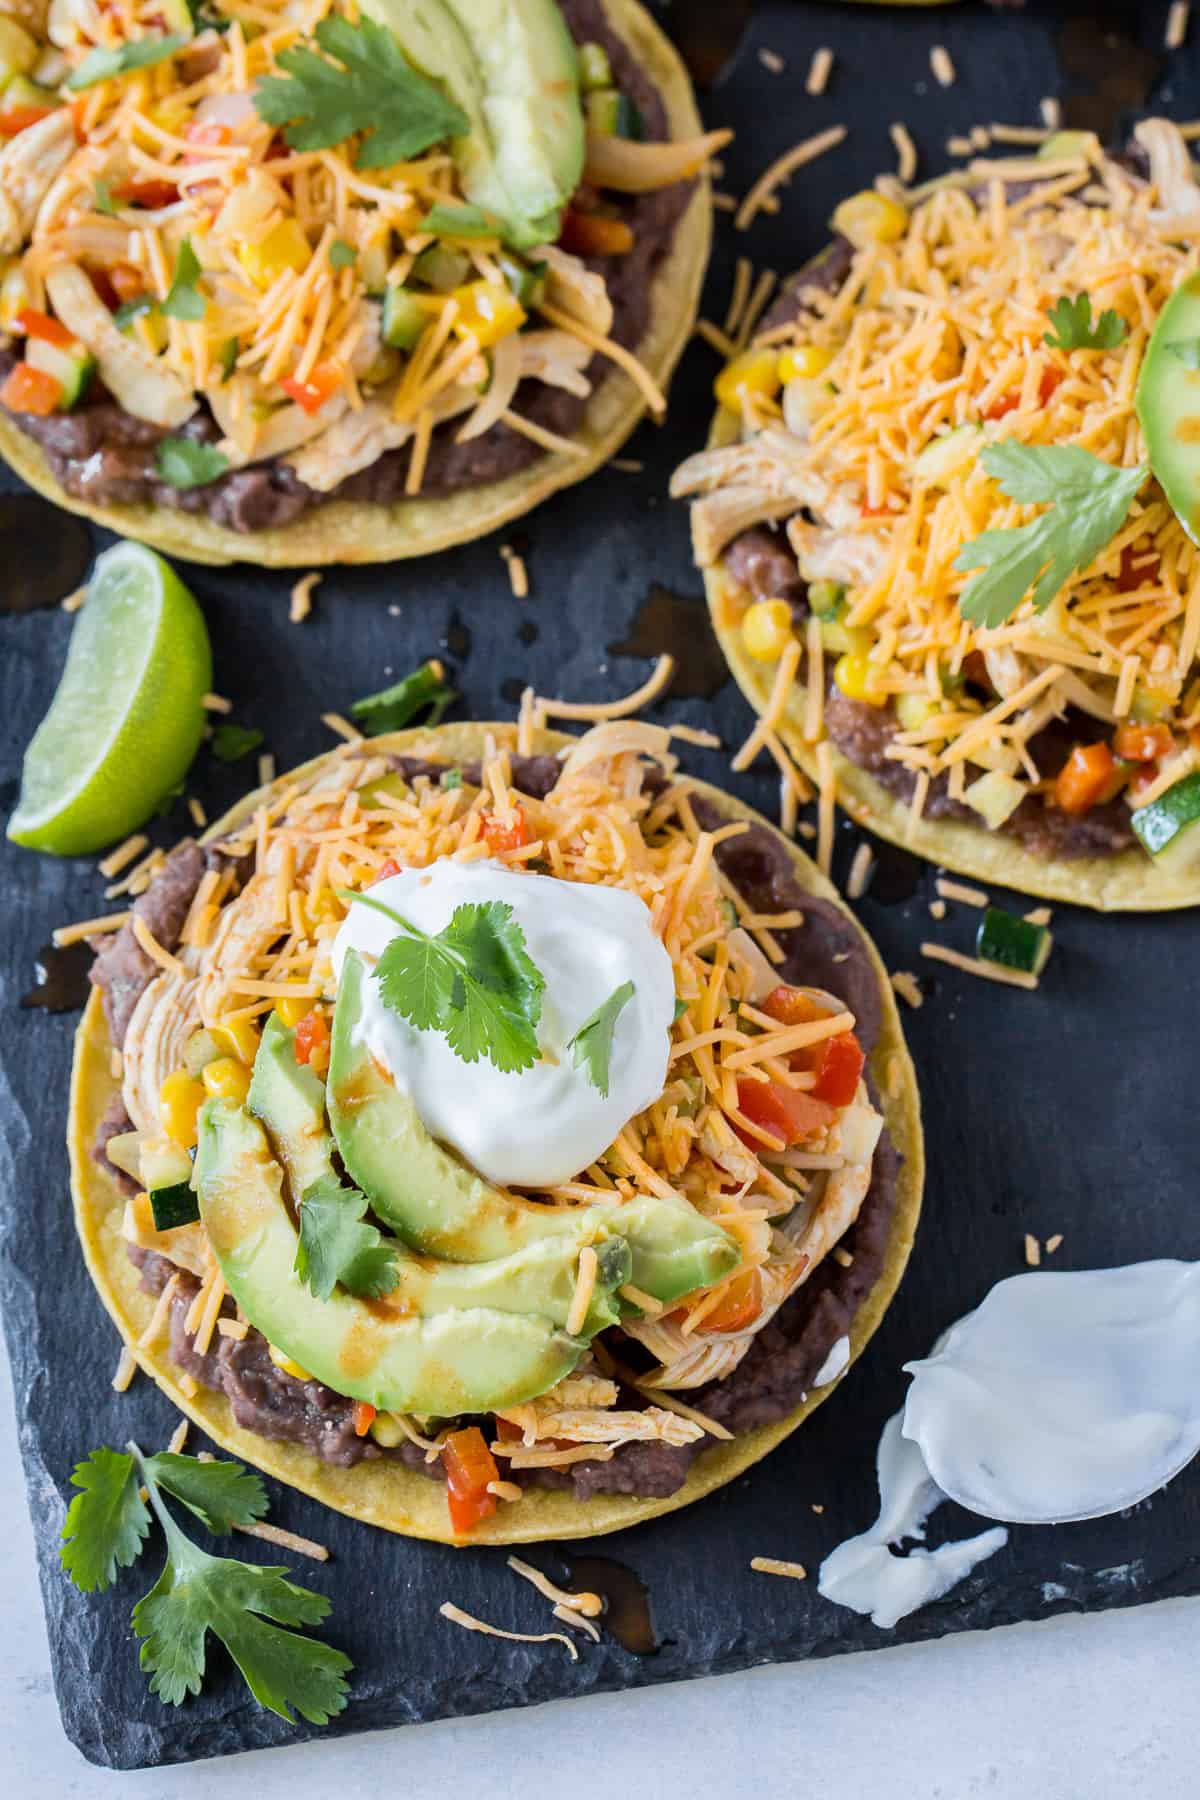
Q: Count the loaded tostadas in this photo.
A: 3